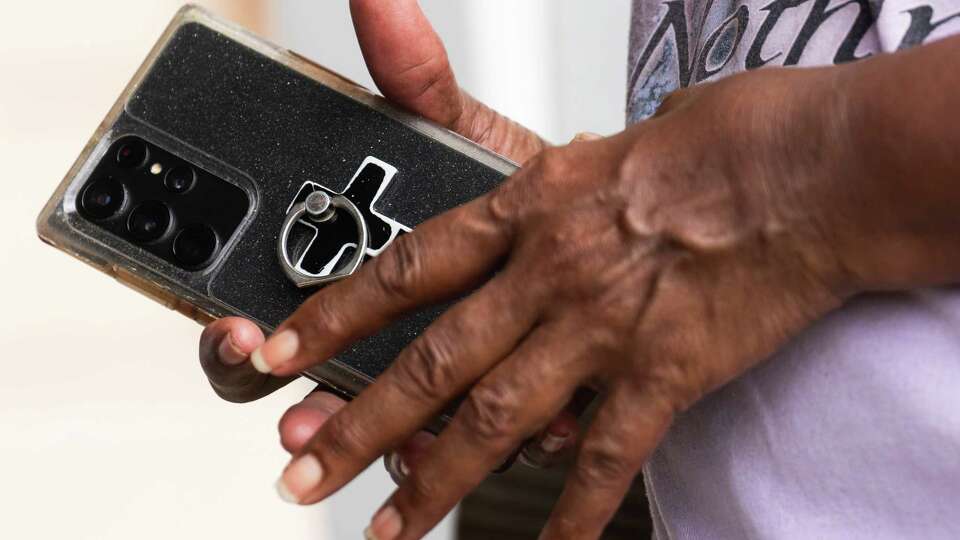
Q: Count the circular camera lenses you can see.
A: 5